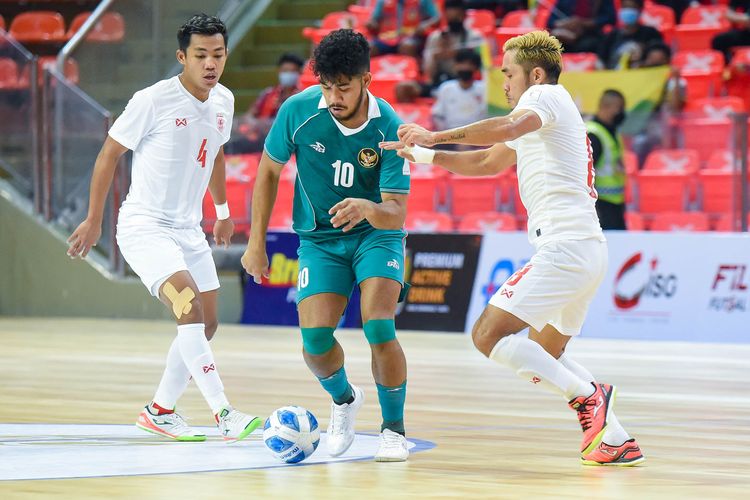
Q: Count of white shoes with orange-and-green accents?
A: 2